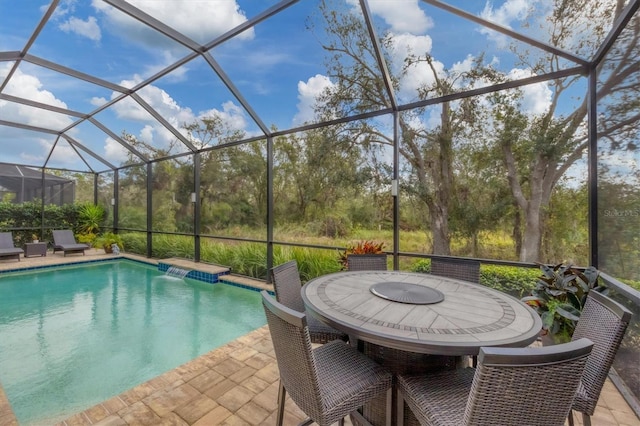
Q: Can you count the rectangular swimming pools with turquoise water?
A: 1